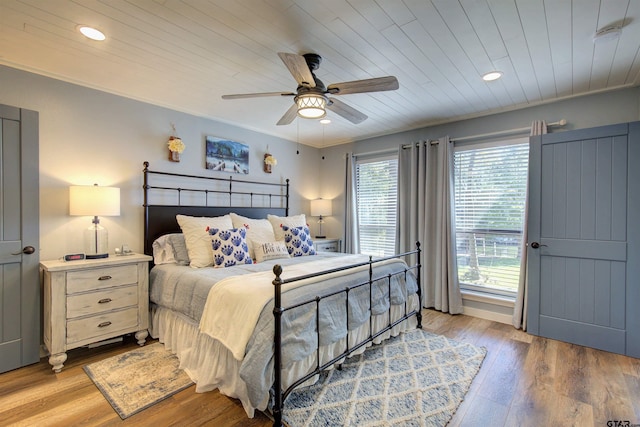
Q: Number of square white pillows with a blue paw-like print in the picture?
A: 2